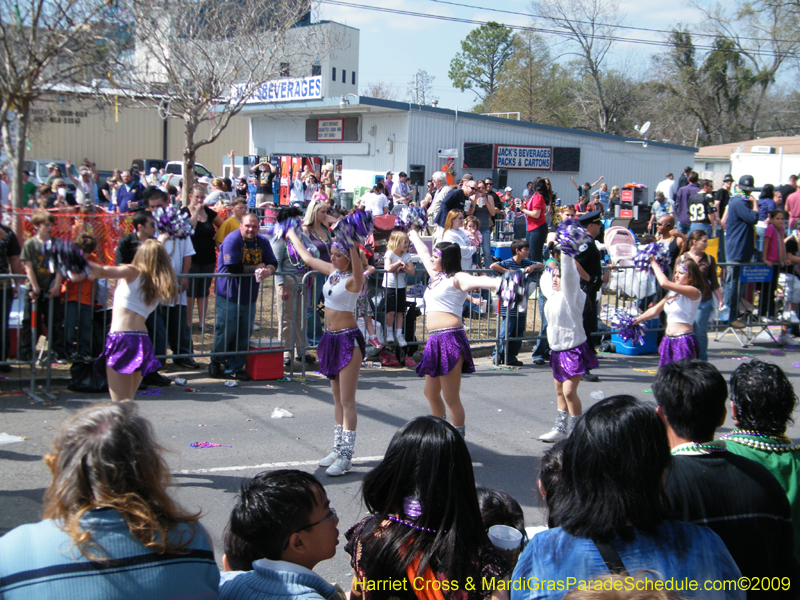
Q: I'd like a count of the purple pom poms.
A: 9